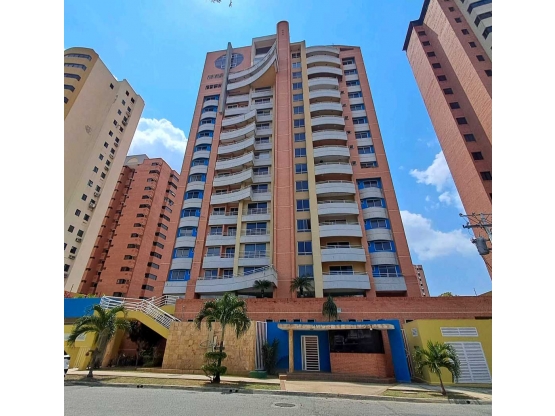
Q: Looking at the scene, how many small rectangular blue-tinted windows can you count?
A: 15